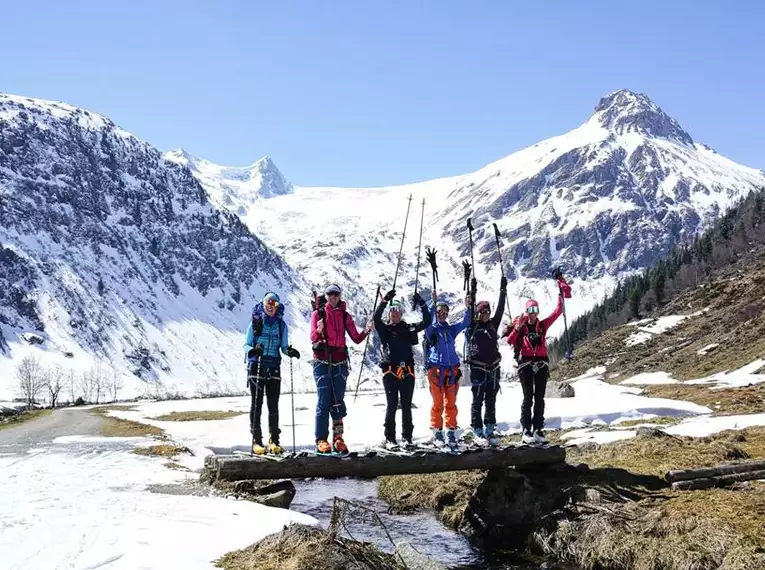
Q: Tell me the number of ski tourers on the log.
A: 6